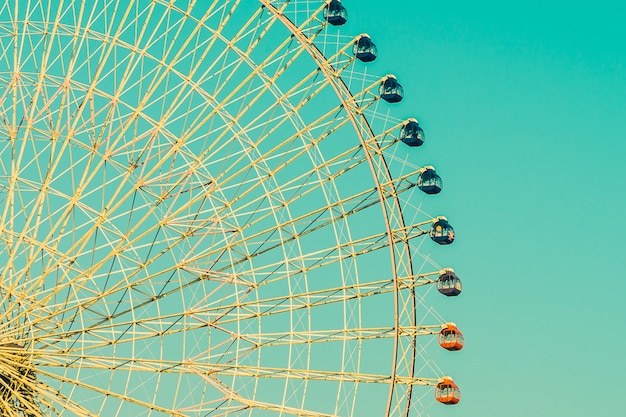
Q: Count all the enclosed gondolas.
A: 9